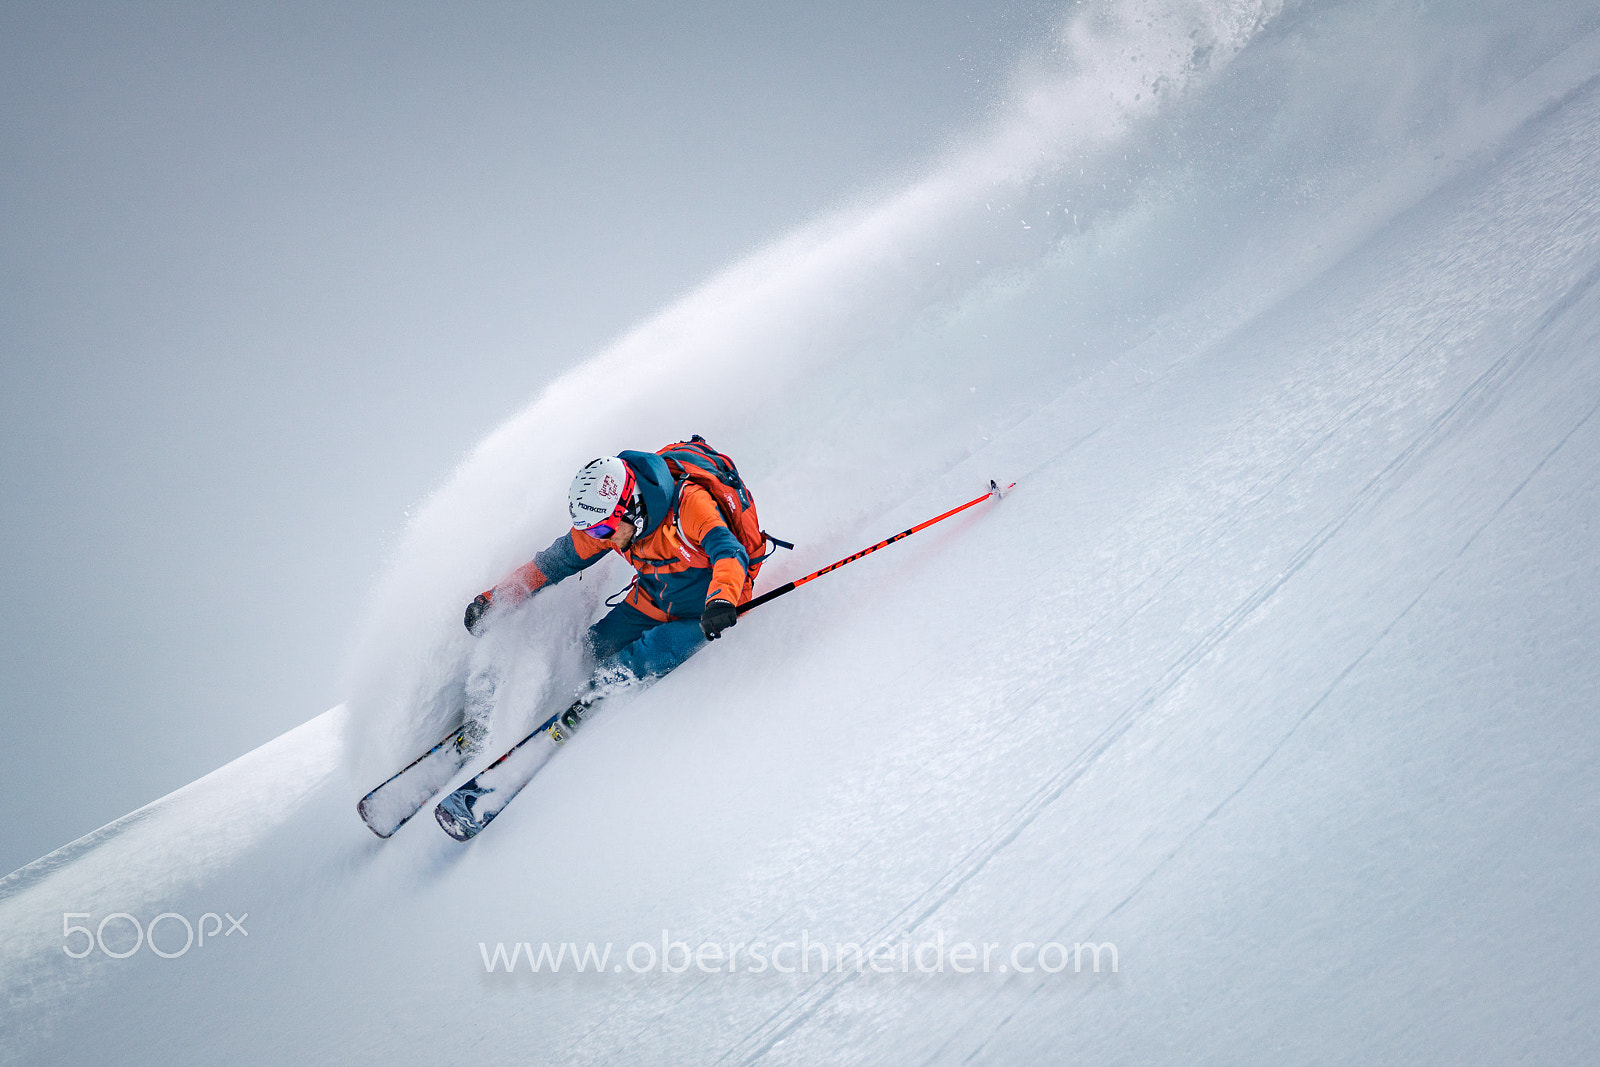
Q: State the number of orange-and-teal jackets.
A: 1